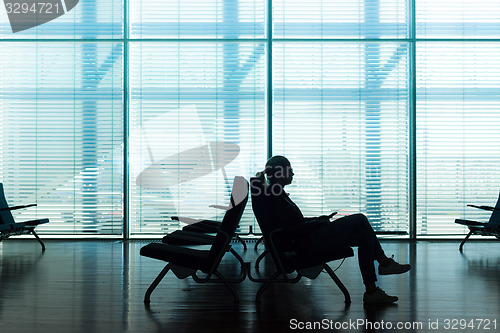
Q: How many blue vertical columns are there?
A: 3